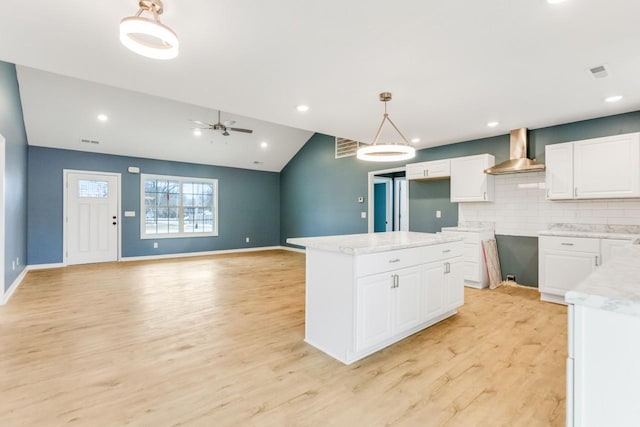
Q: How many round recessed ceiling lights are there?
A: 8